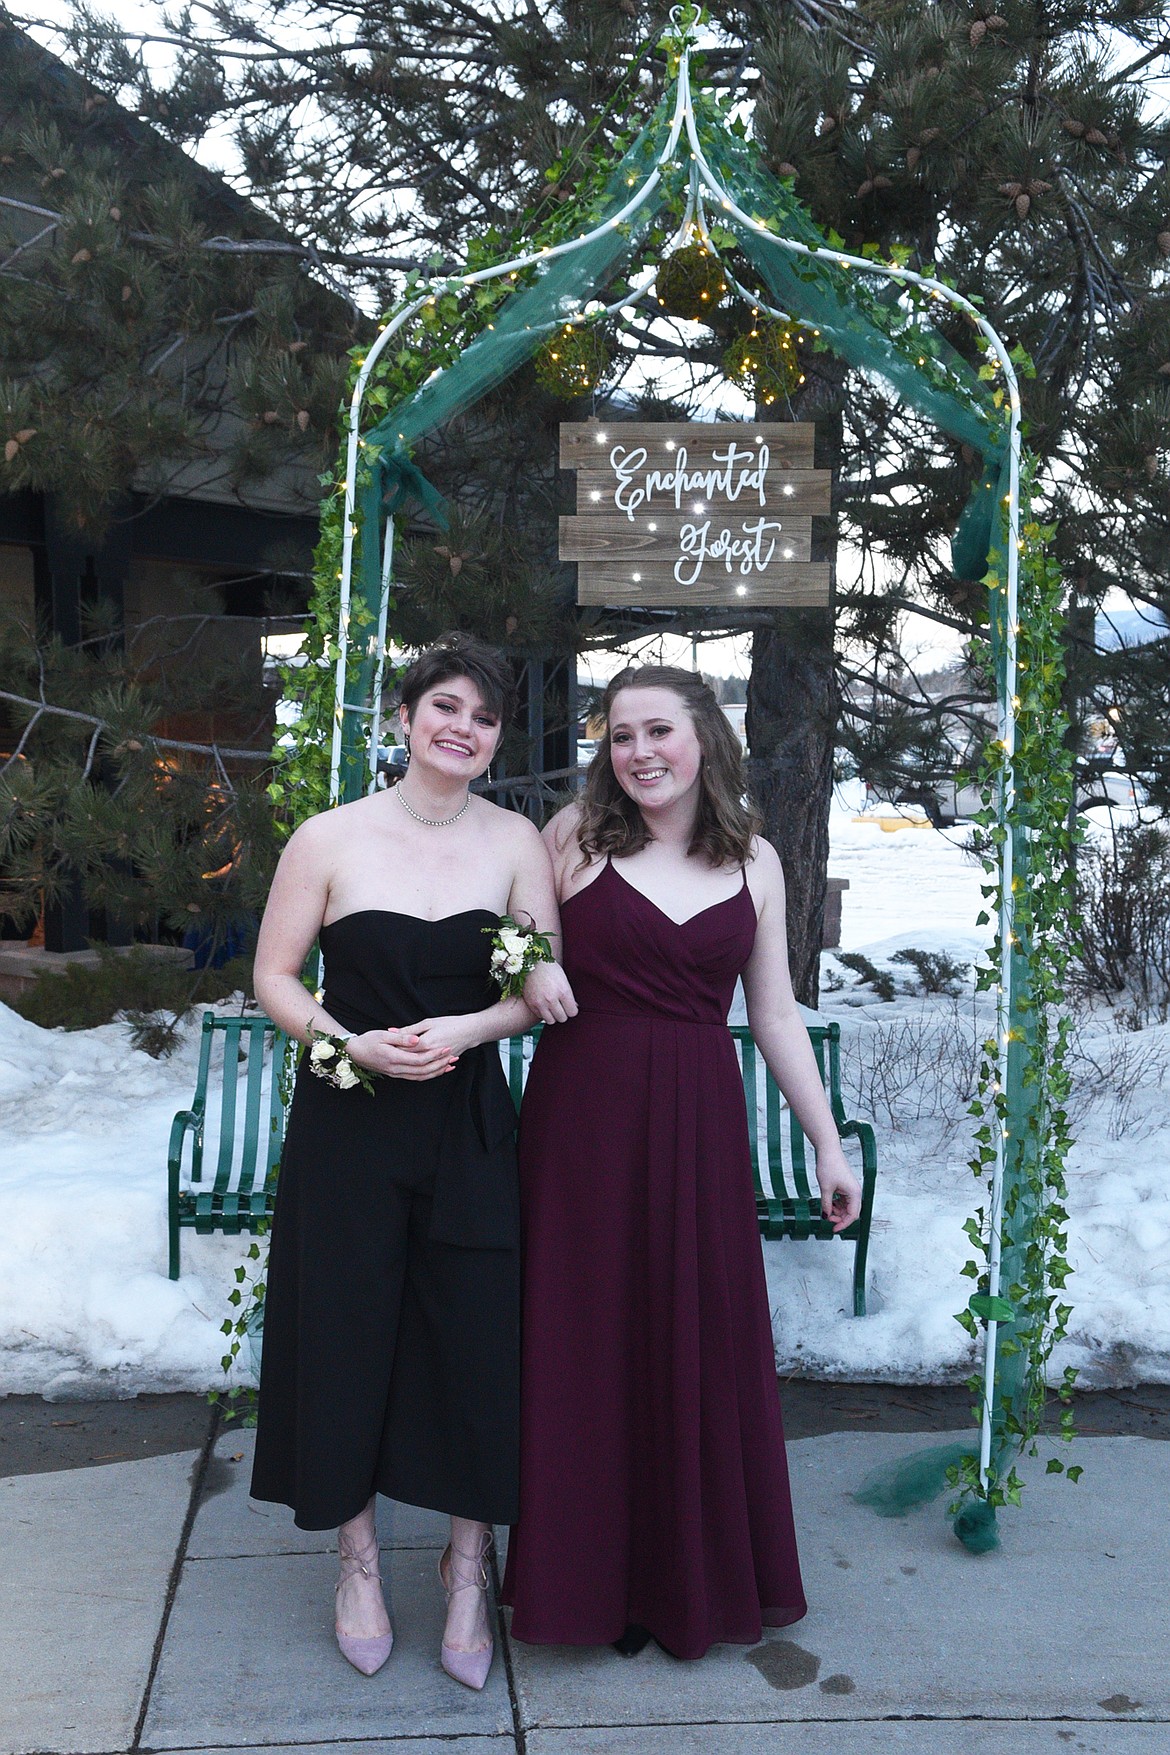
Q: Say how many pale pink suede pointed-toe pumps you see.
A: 2